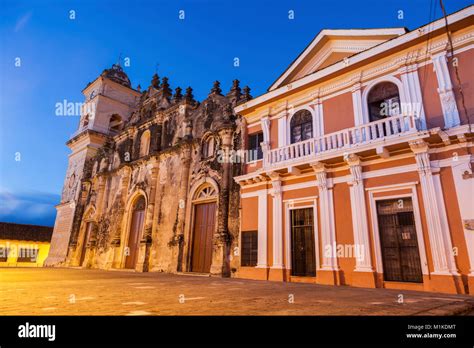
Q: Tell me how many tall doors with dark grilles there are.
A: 2